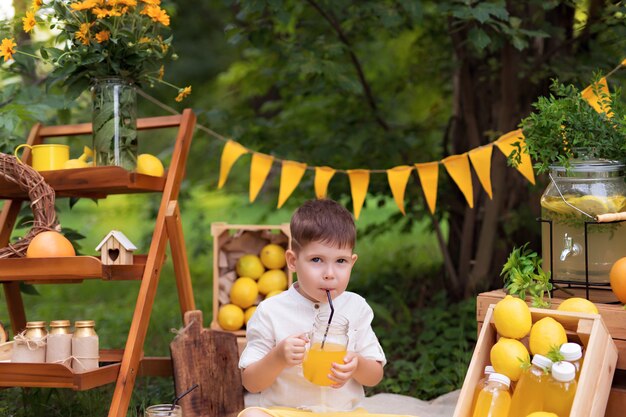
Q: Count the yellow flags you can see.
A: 11